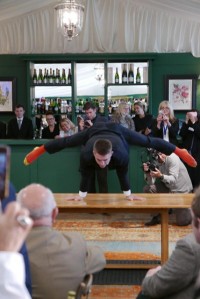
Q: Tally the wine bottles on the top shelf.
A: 11